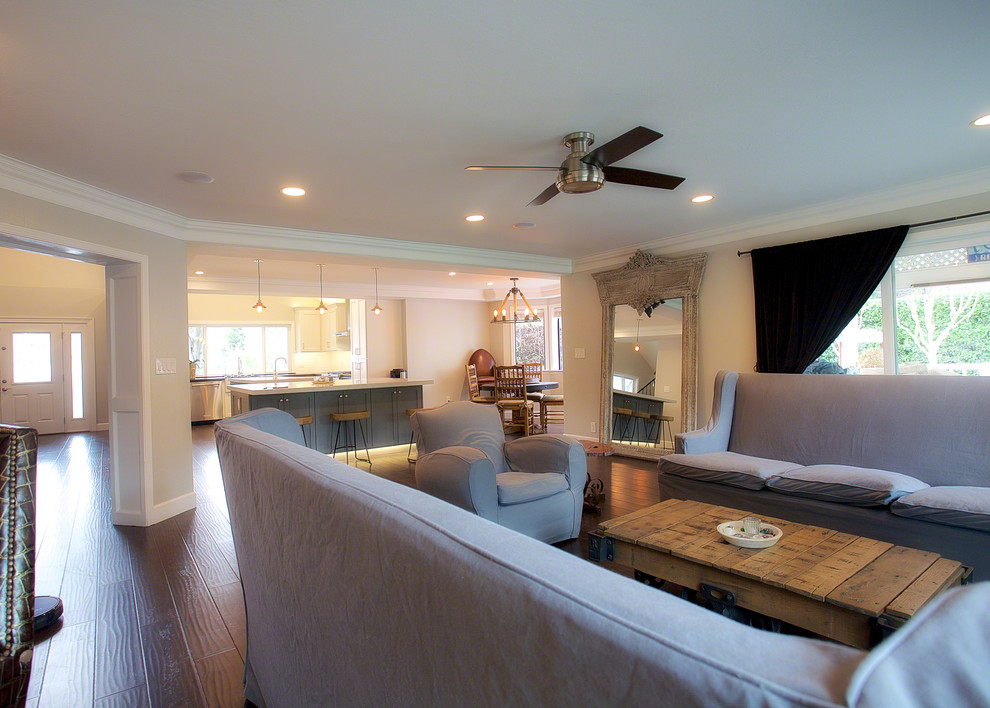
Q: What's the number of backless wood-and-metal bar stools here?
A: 3